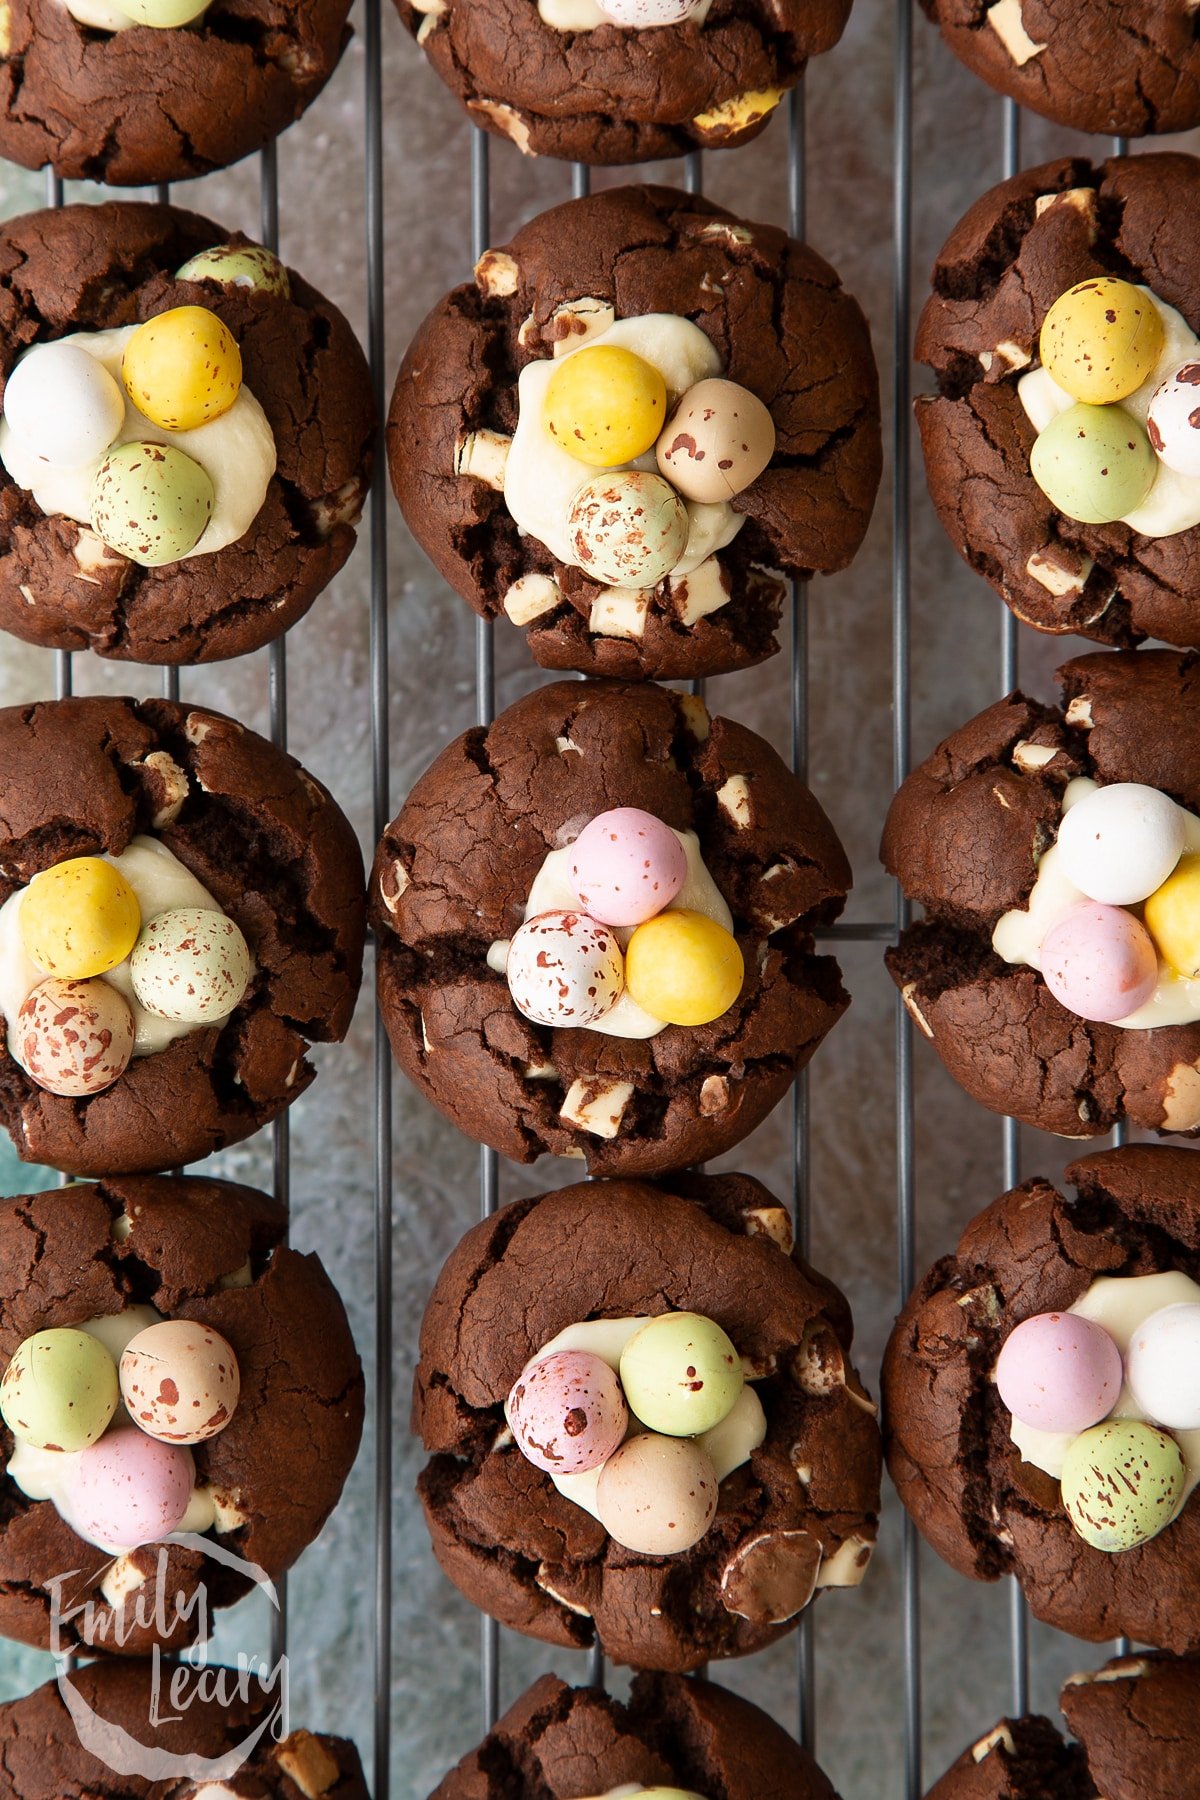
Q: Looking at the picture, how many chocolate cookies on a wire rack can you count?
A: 15